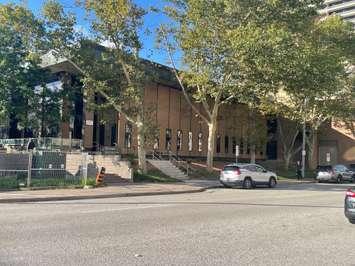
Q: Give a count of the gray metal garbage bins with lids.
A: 0